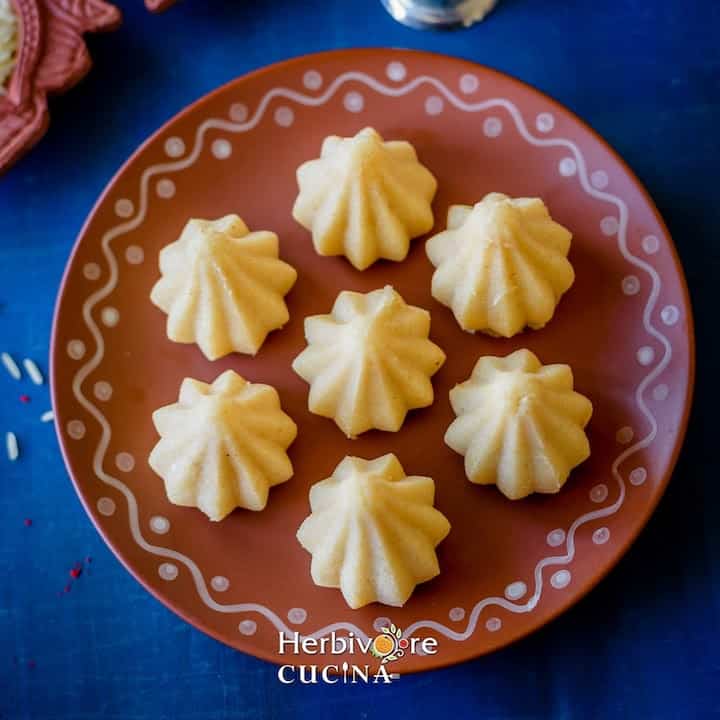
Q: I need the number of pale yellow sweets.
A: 7